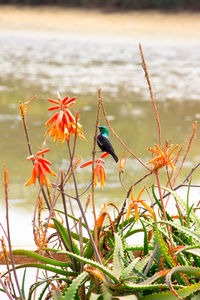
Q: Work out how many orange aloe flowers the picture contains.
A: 5